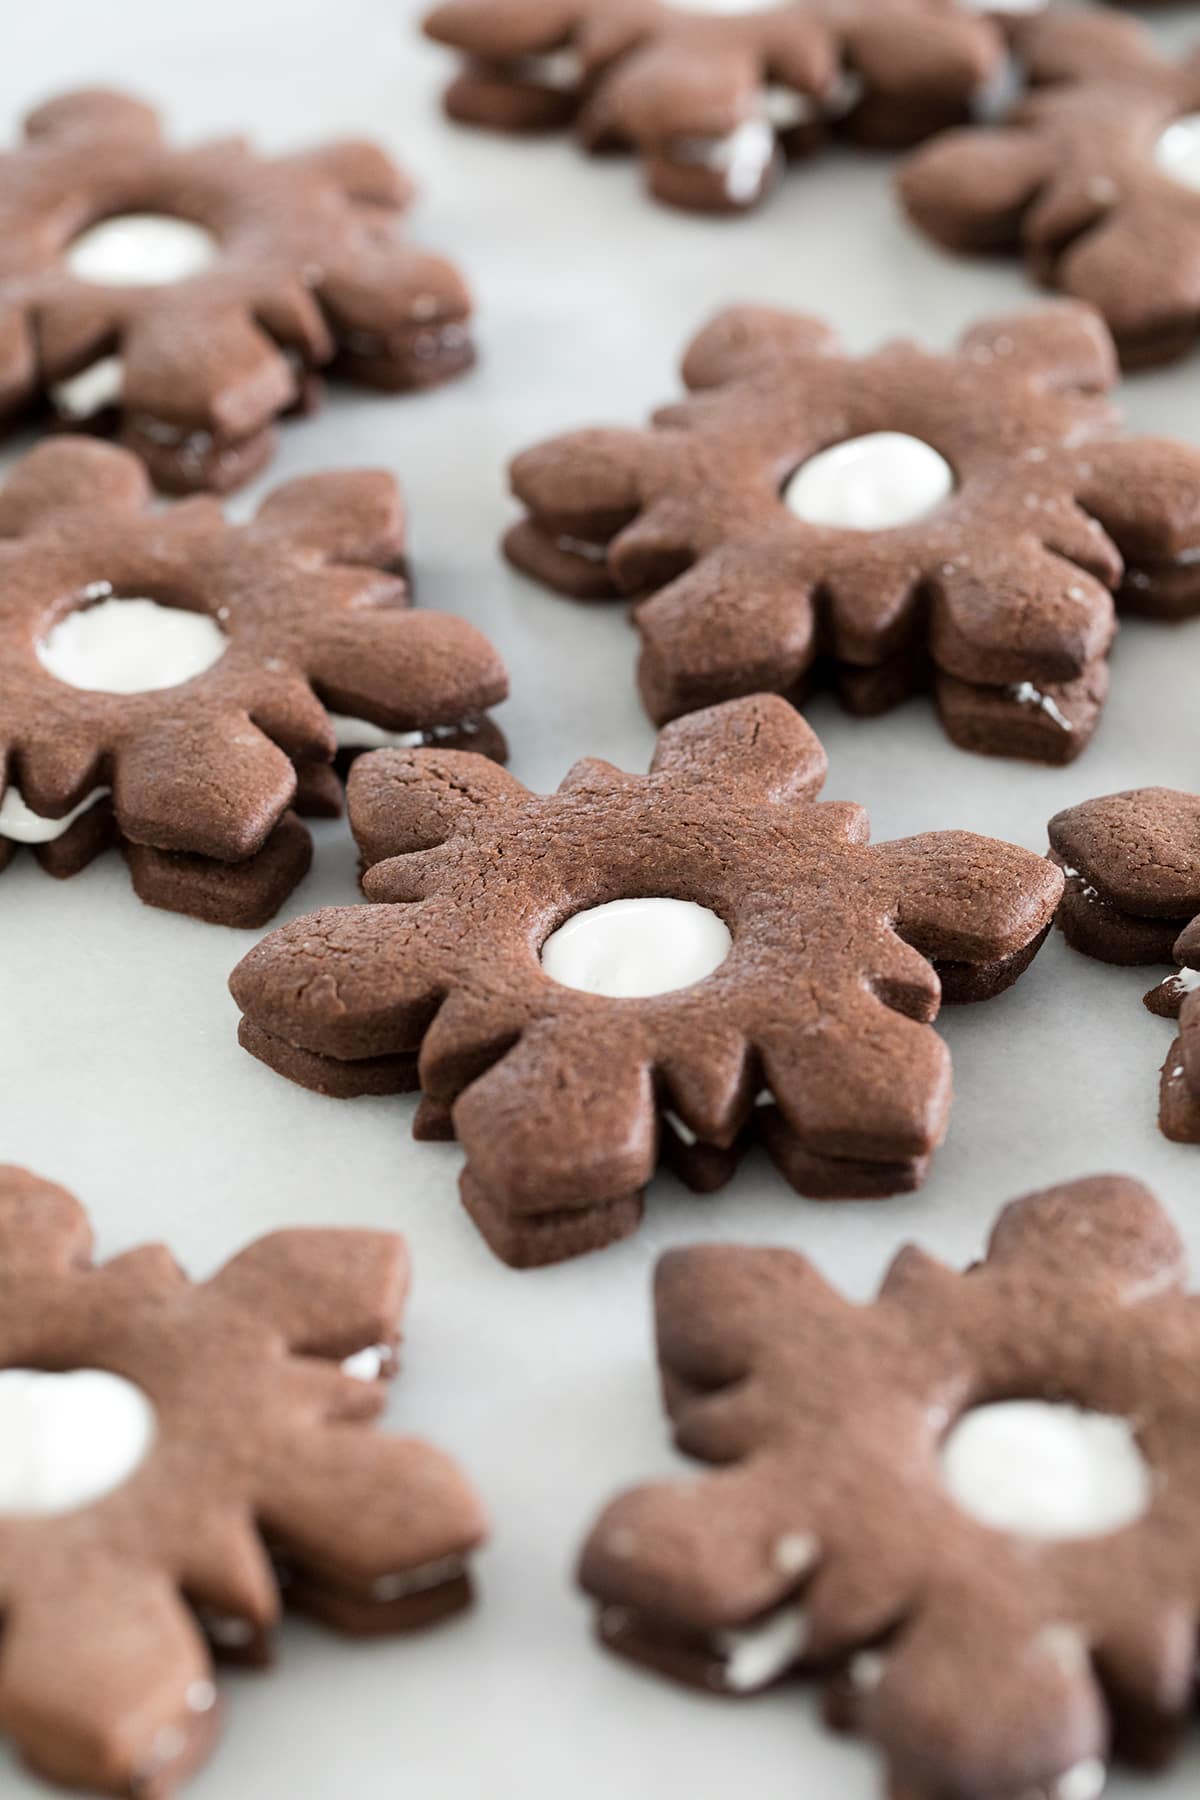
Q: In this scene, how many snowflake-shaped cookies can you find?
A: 9